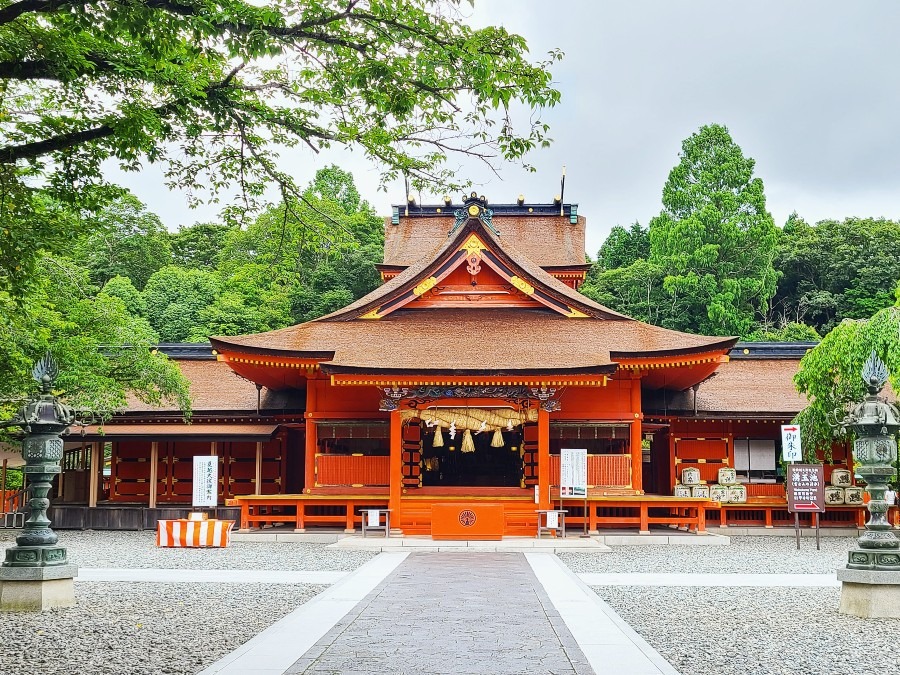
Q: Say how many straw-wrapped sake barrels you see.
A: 9